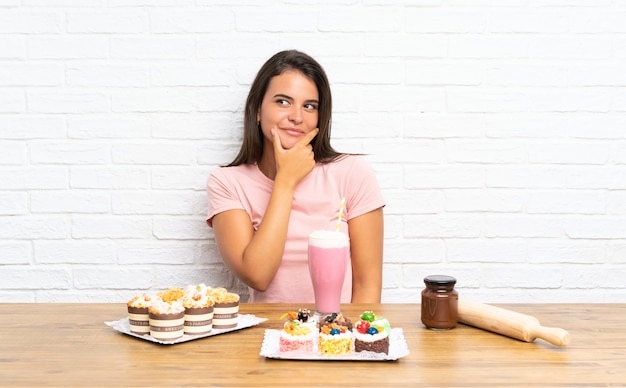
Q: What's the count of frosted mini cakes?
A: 6